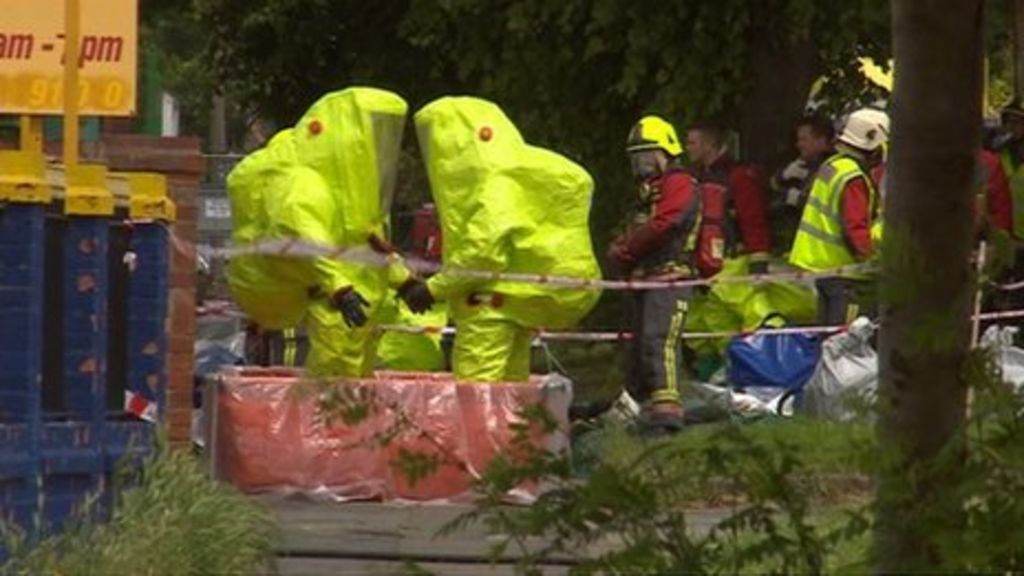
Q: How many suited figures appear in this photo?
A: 2